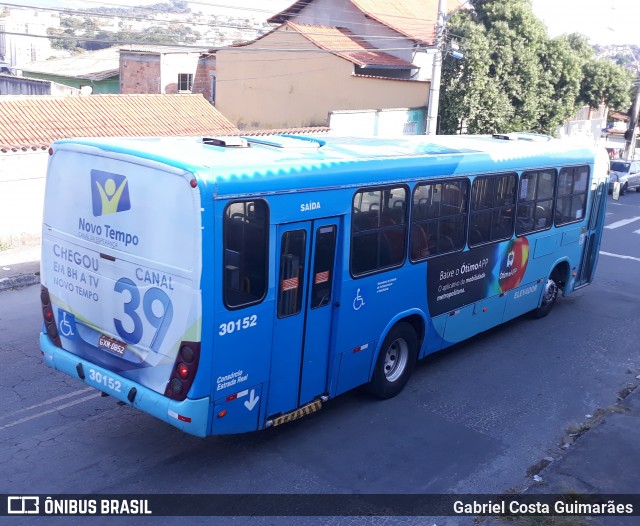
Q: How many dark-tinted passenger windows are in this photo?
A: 6